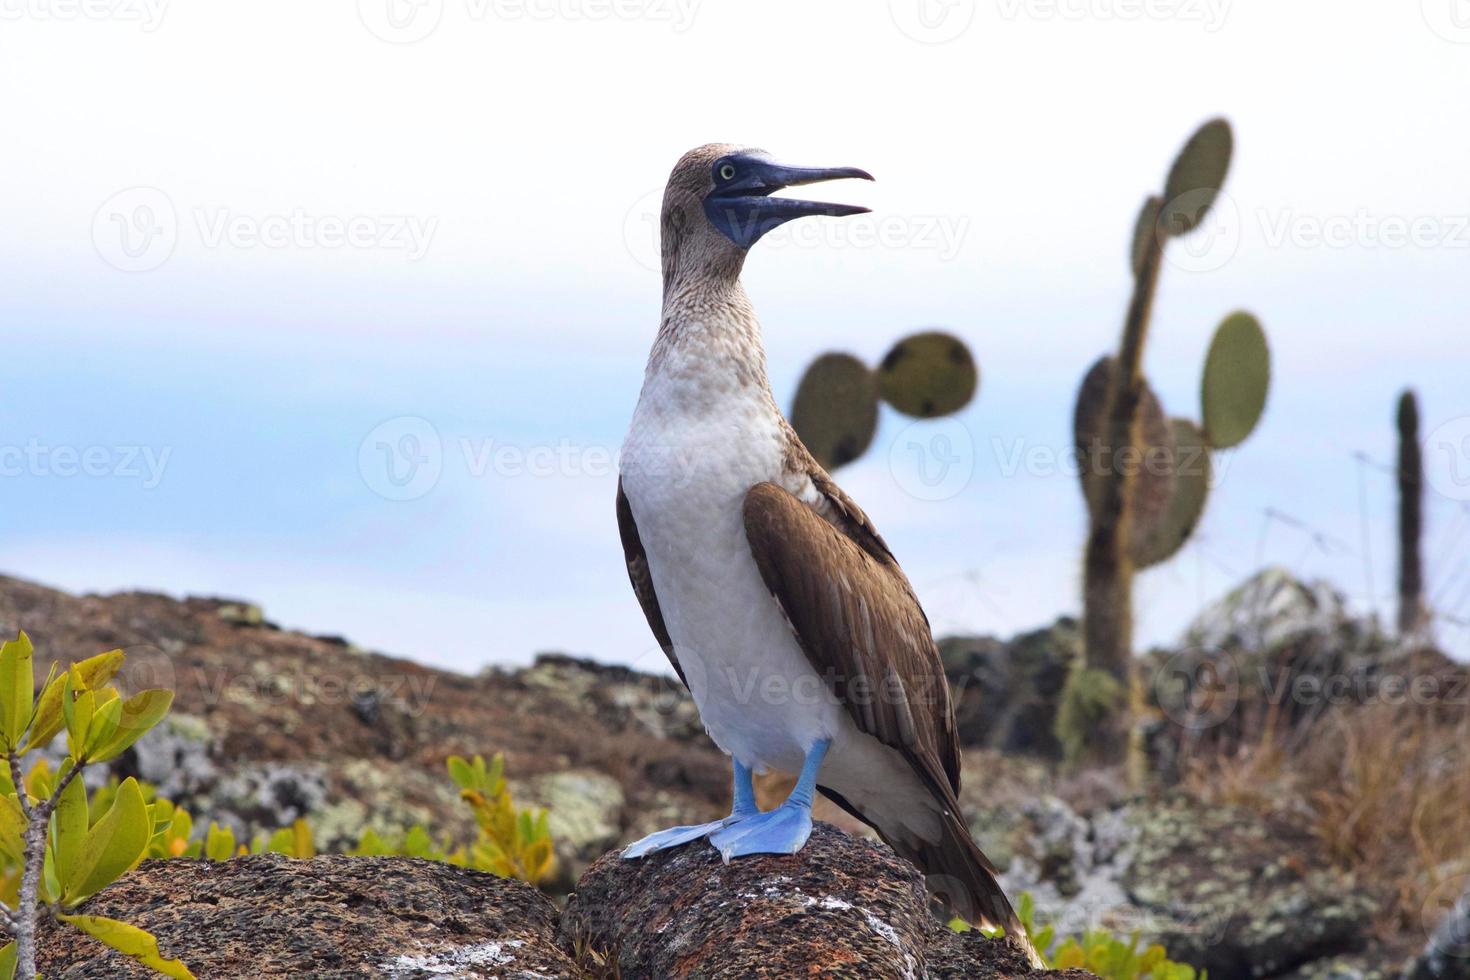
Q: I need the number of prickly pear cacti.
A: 2